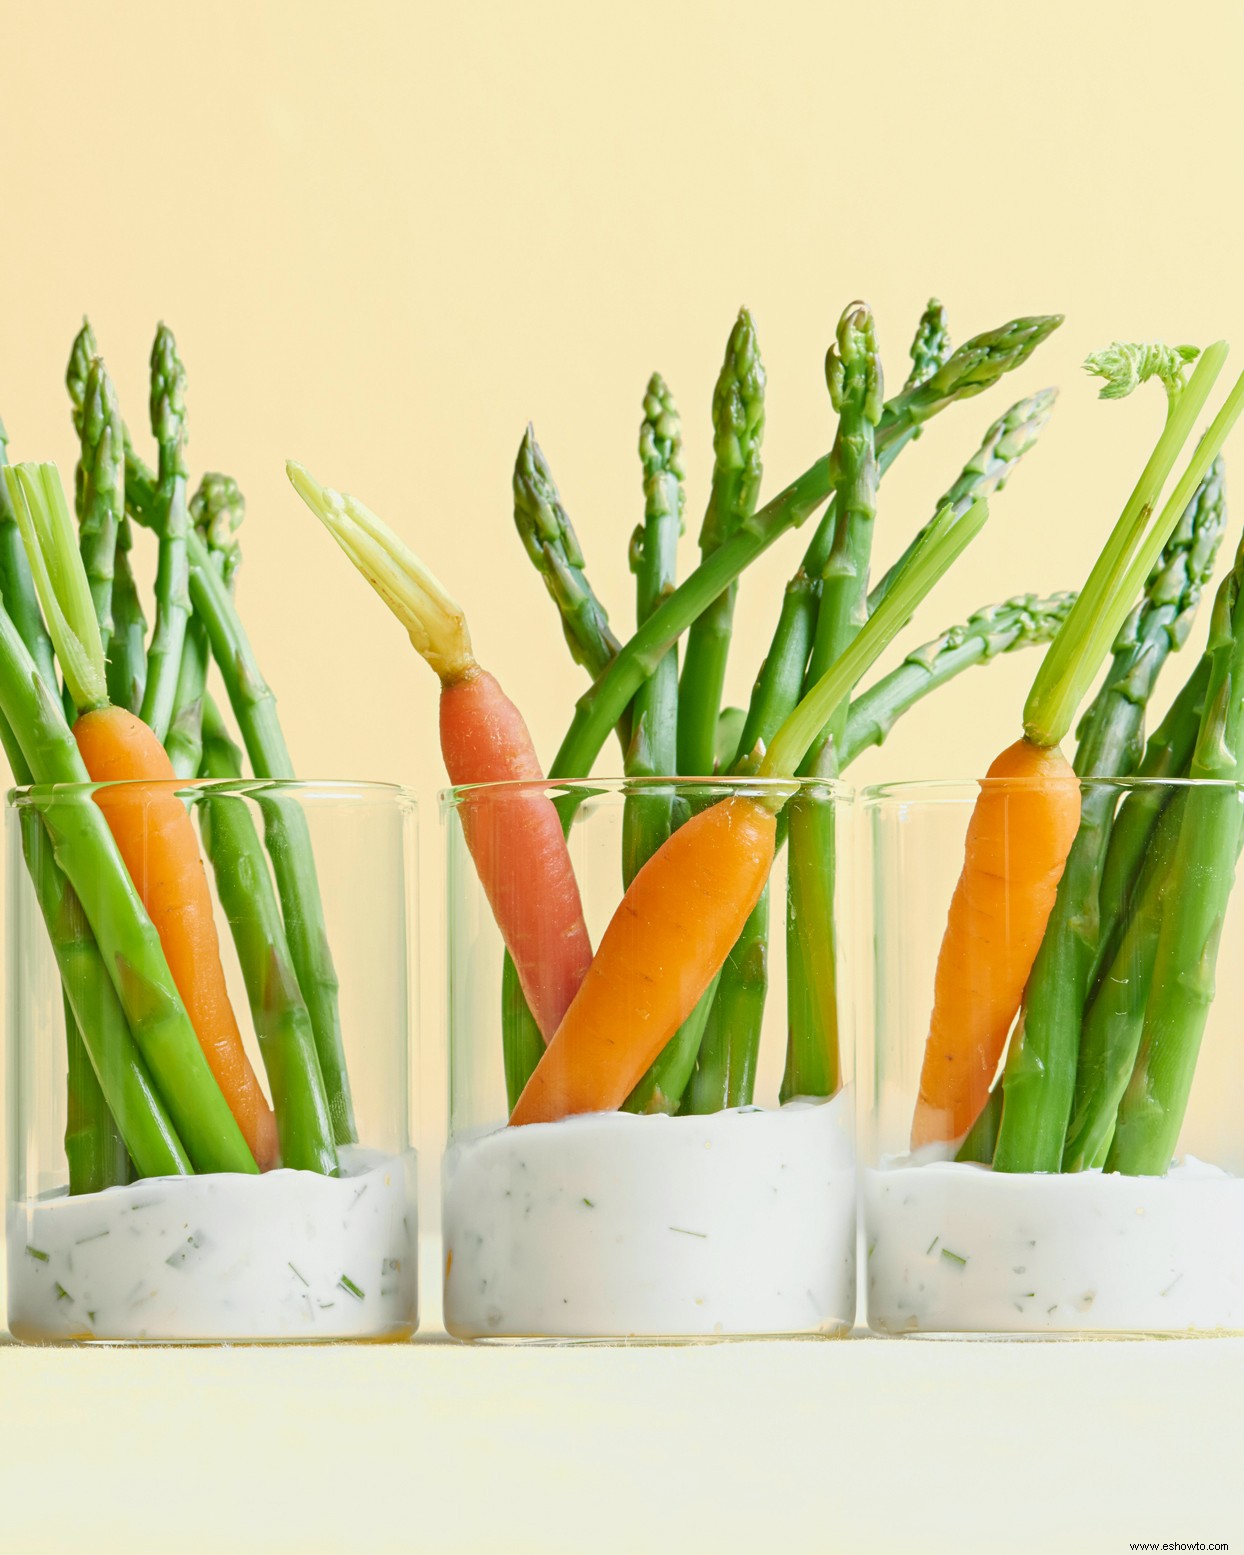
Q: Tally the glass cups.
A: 3